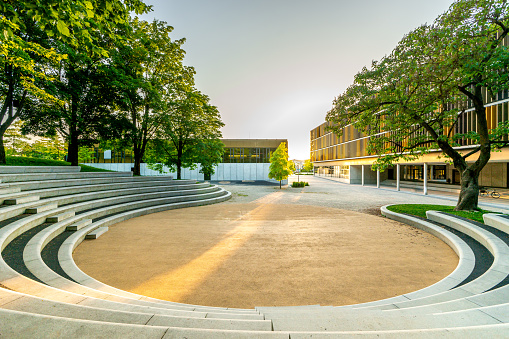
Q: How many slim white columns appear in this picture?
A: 4